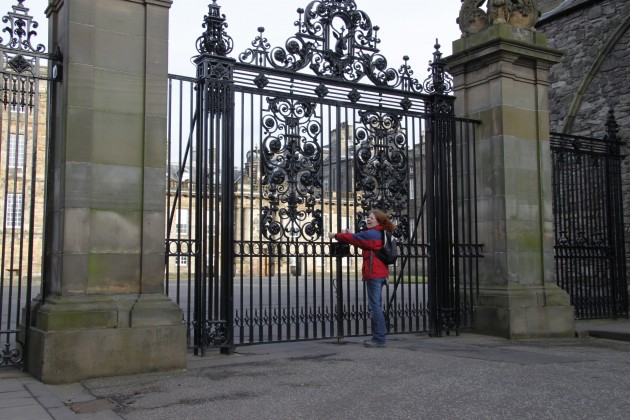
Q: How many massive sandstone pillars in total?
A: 2